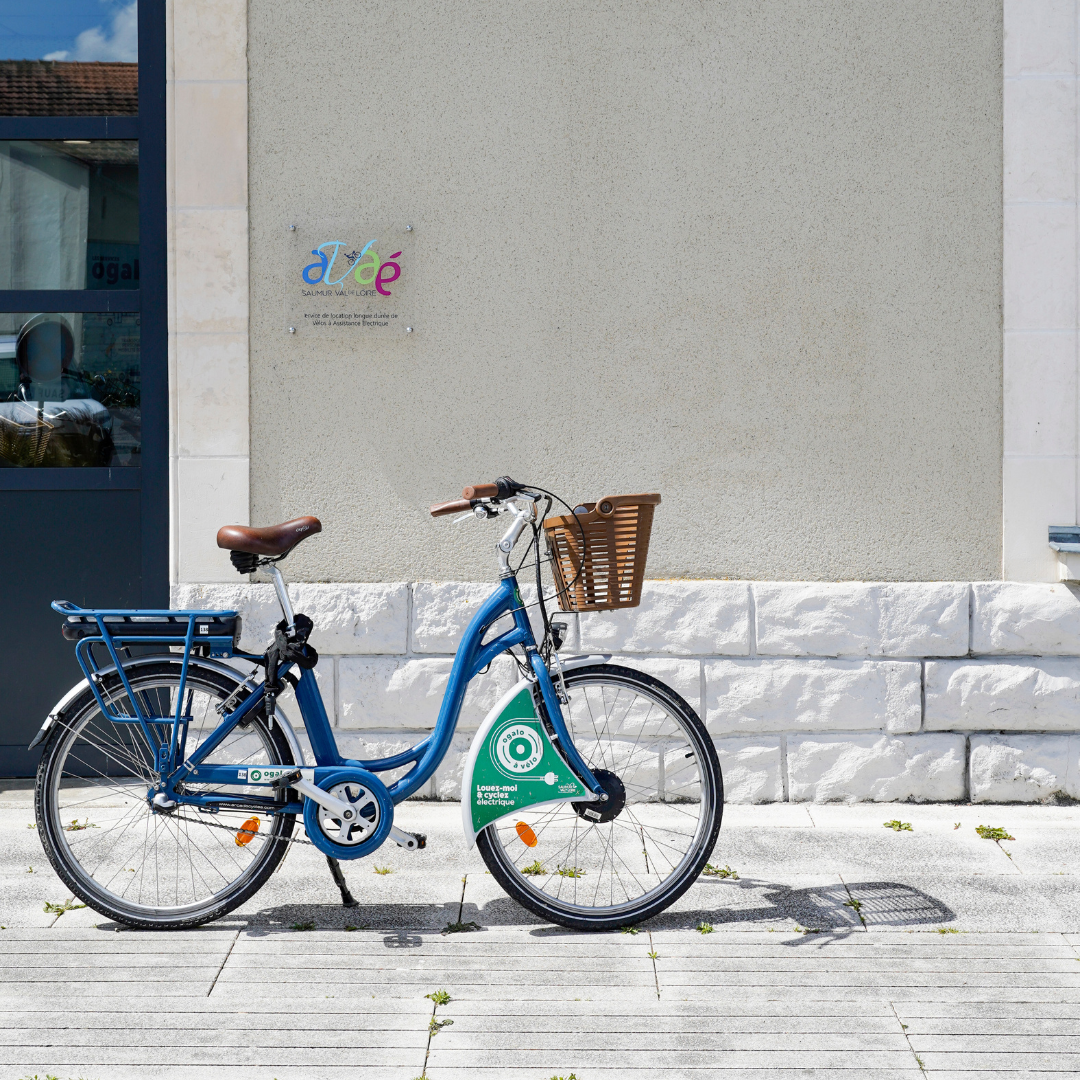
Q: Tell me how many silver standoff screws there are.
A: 4